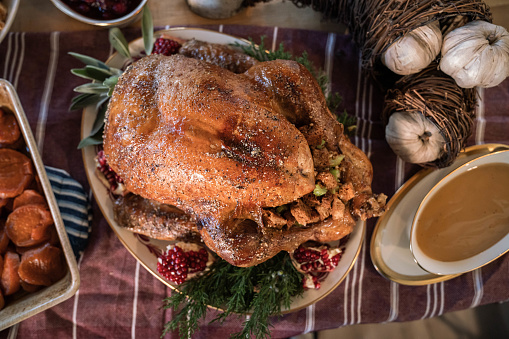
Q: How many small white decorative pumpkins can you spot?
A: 3